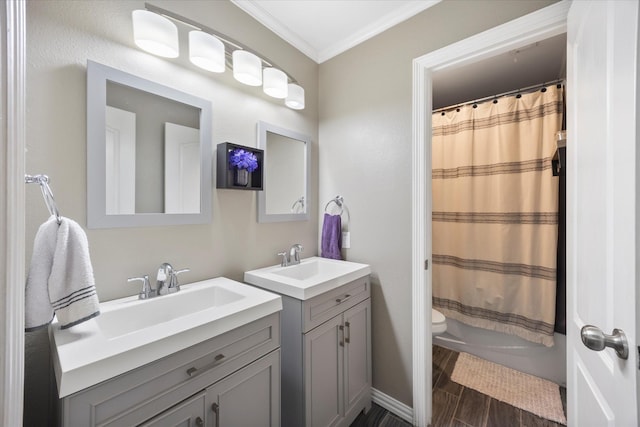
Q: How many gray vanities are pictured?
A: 2